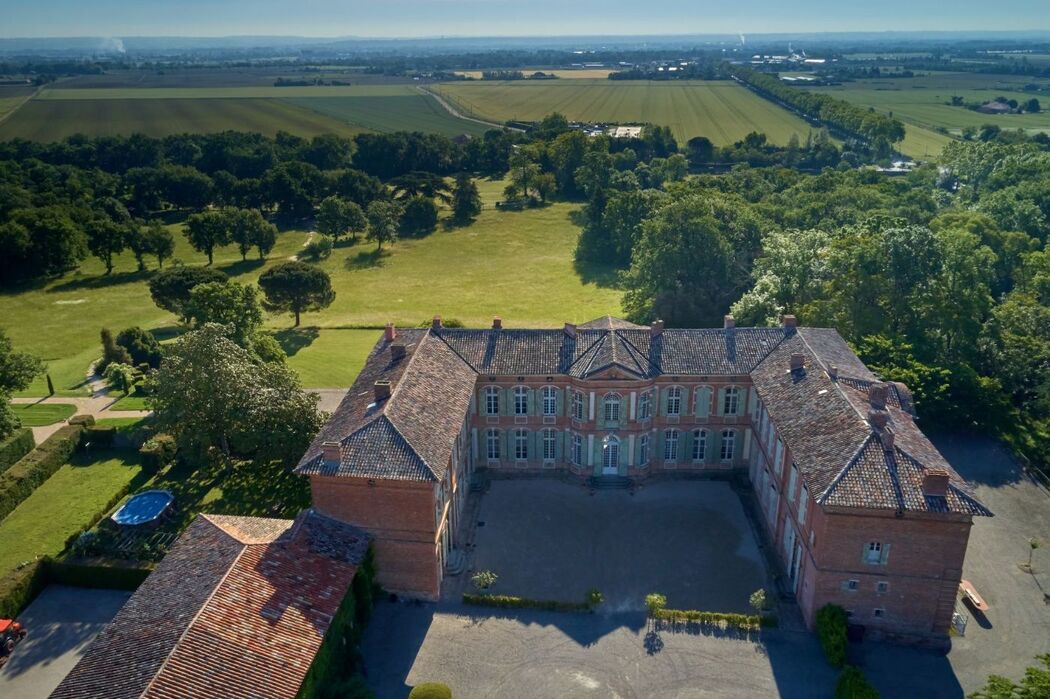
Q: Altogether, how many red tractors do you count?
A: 1